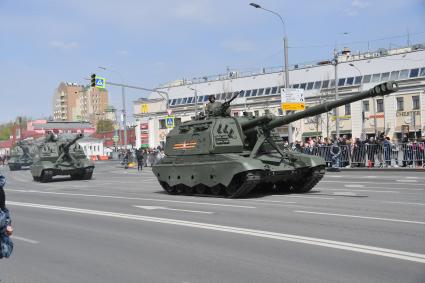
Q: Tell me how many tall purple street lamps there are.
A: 0